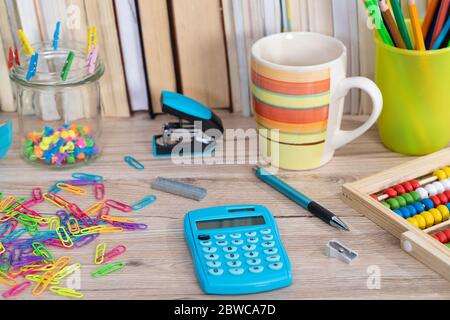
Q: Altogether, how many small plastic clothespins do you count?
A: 7